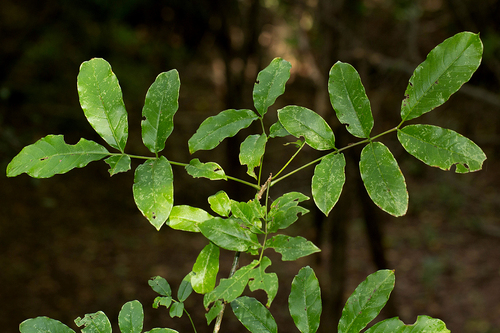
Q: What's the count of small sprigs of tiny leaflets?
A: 1